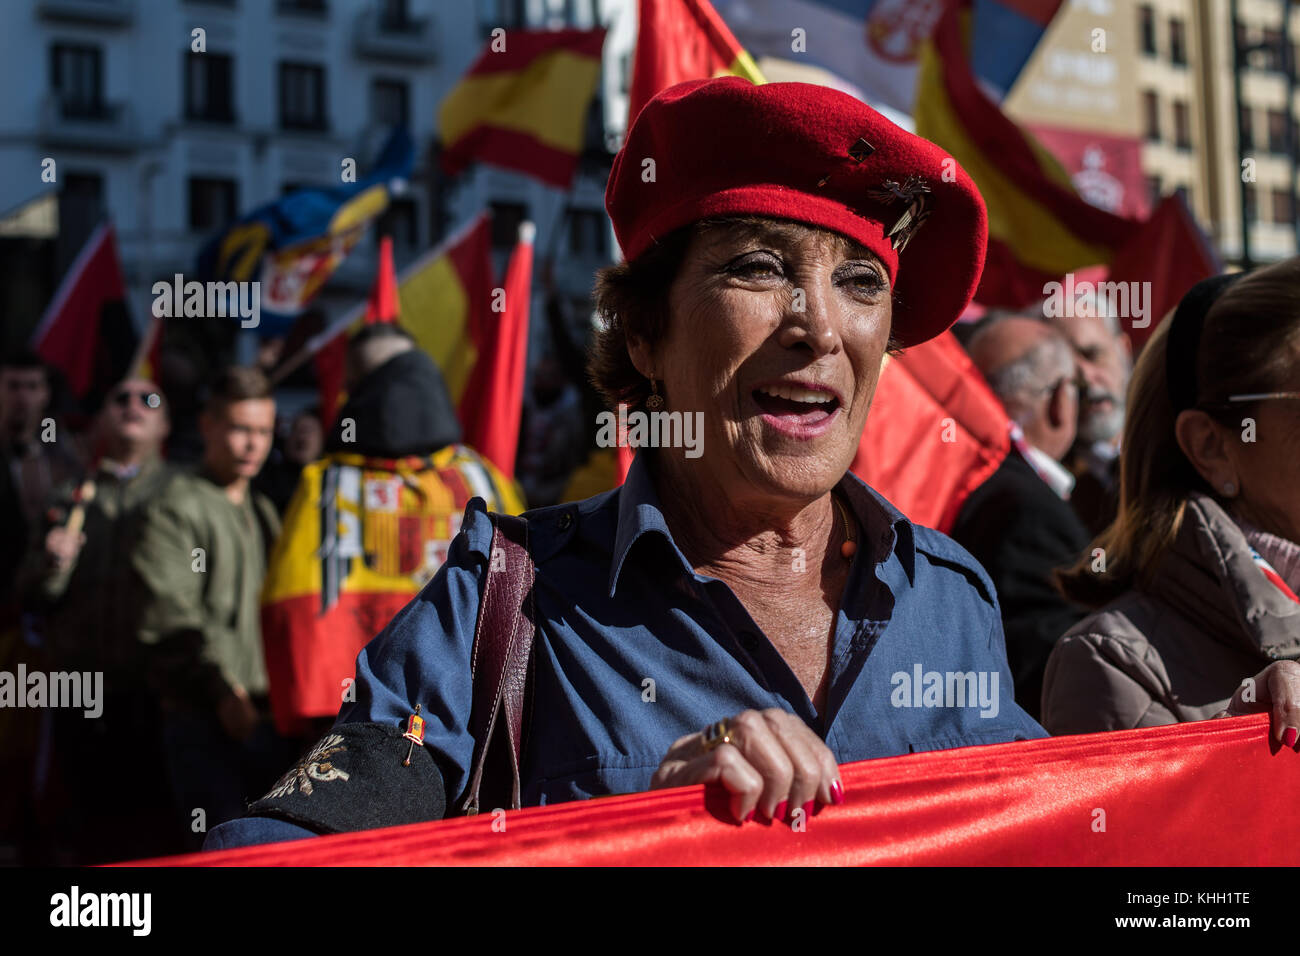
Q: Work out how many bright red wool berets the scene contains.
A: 1